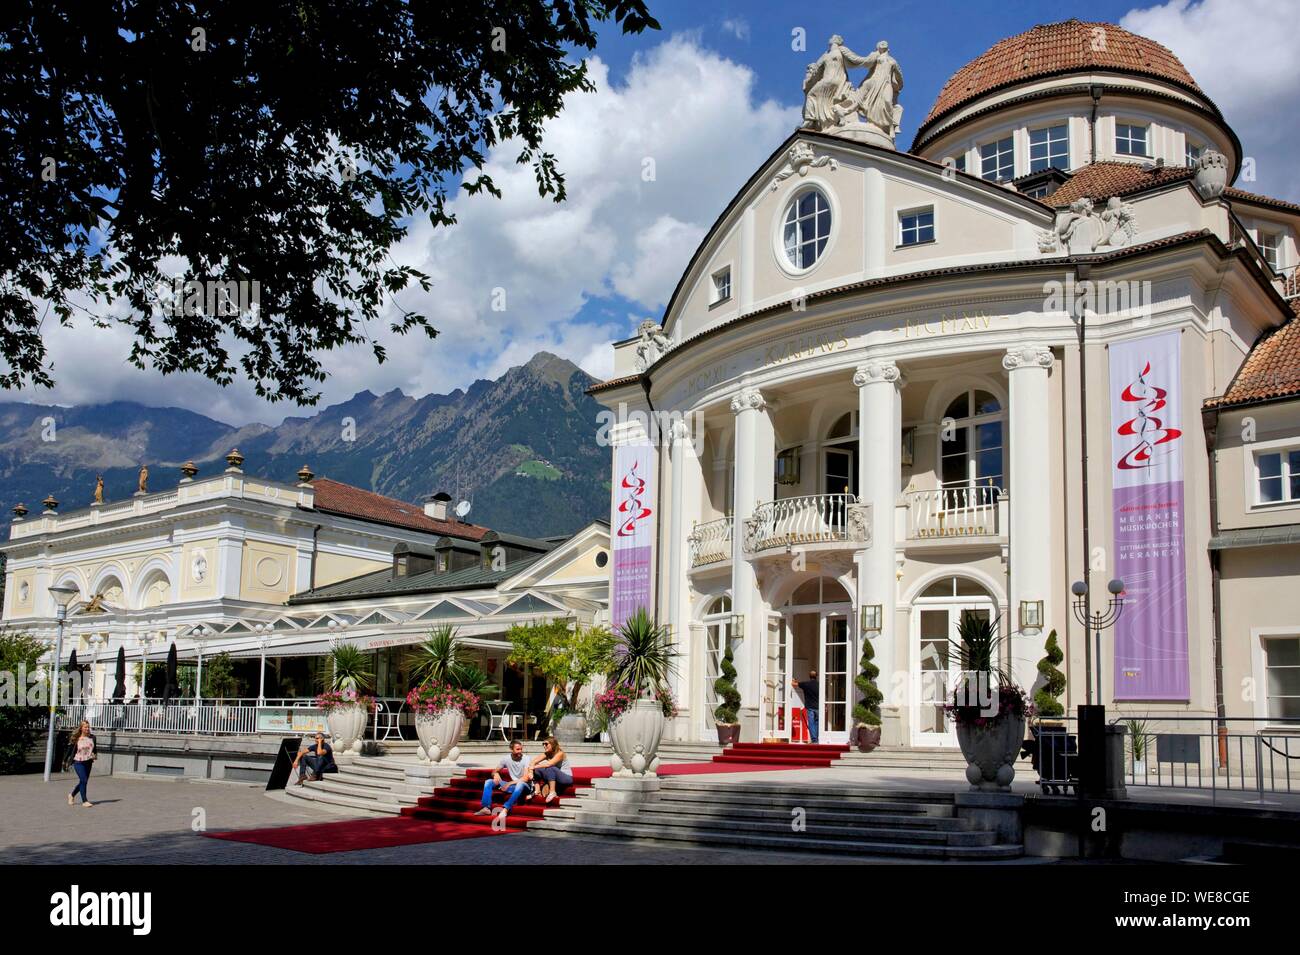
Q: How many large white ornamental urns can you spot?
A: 4